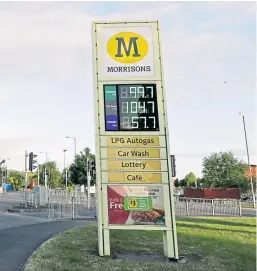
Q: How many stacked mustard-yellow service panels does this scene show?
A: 4